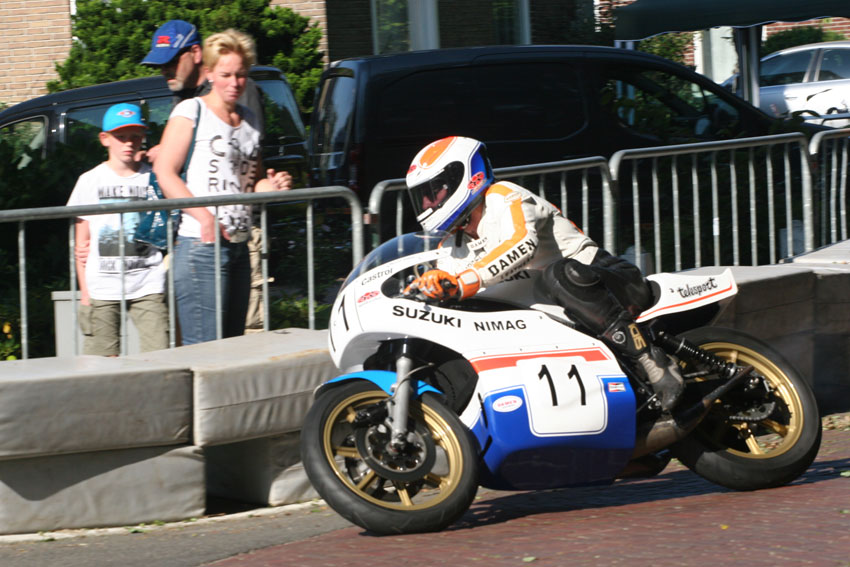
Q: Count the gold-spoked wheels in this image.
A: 2